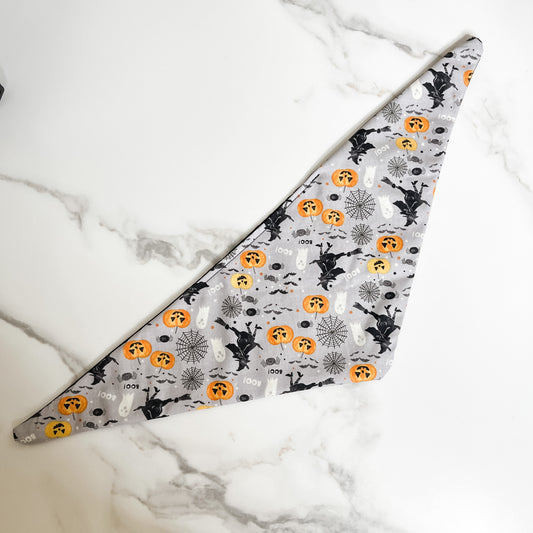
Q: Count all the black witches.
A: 11